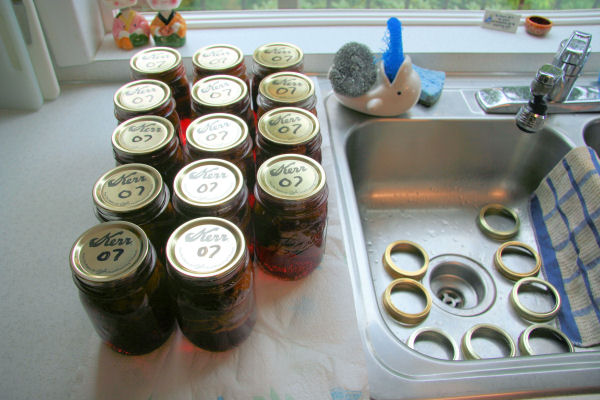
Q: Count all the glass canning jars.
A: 14